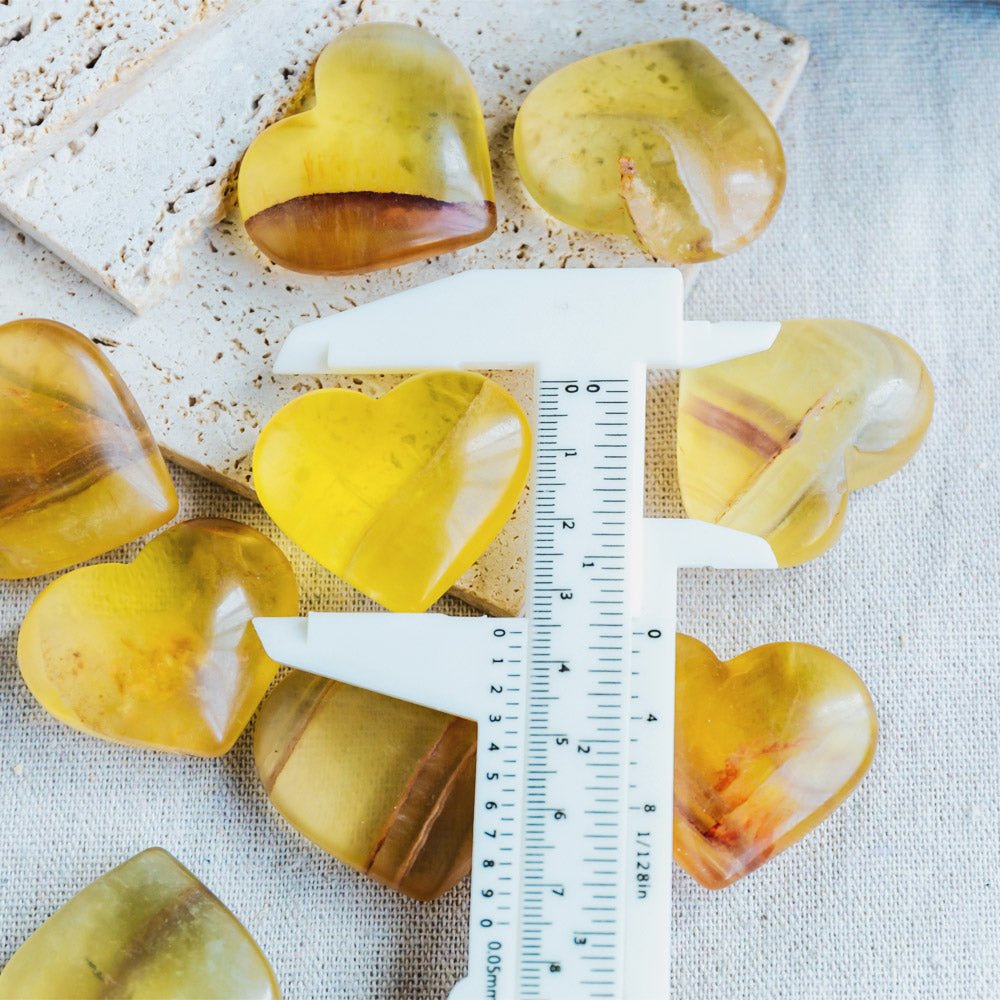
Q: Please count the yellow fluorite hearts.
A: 9